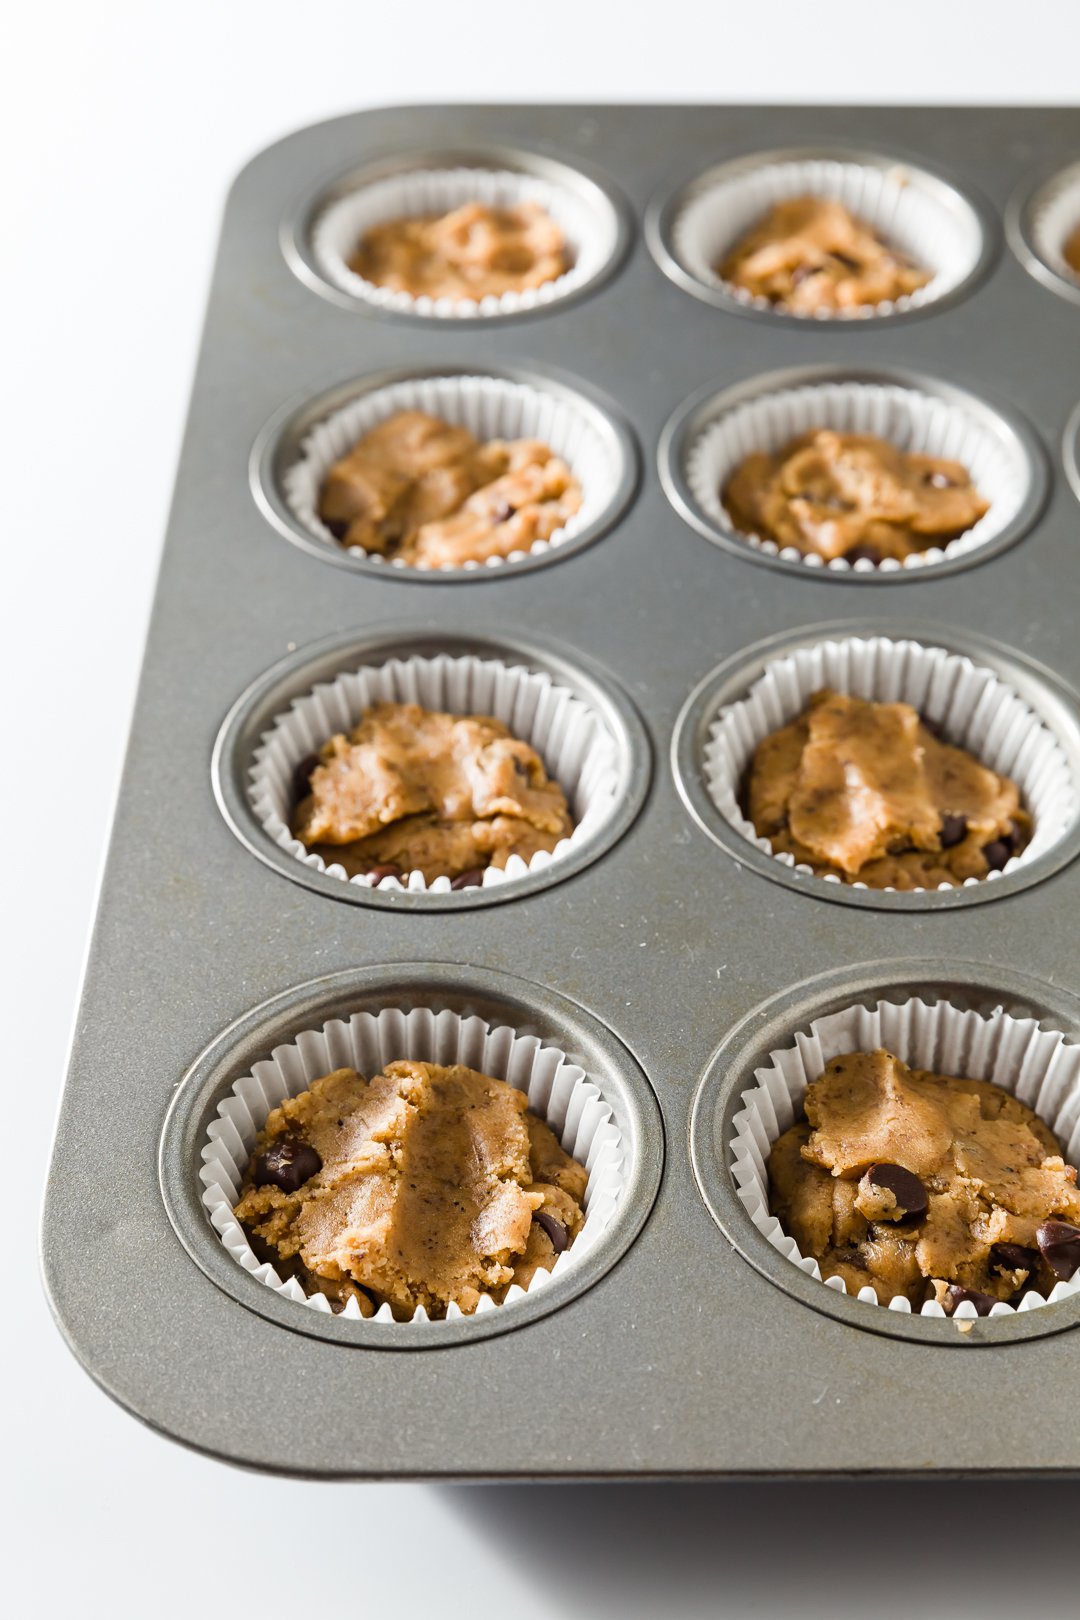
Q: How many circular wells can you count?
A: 10